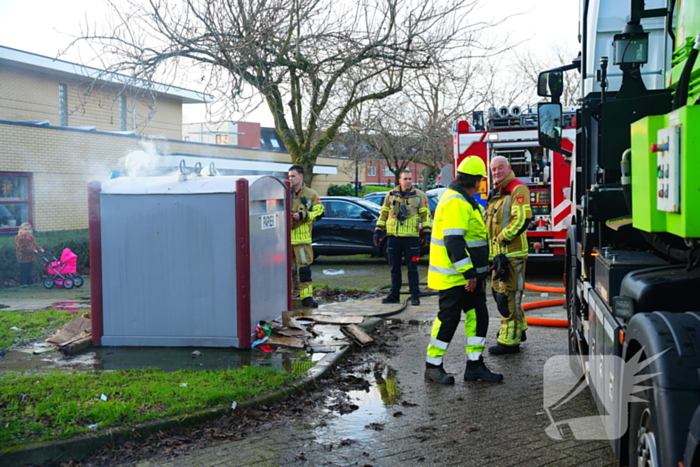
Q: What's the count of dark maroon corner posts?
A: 3